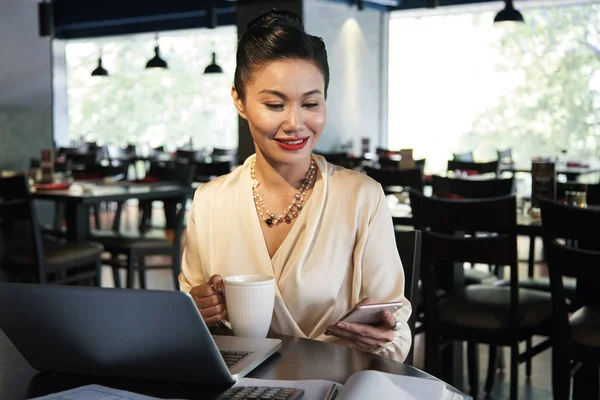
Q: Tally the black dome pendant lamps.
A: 4